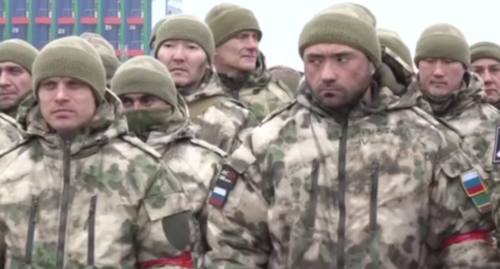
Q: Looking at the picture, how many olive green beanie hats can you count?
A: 11